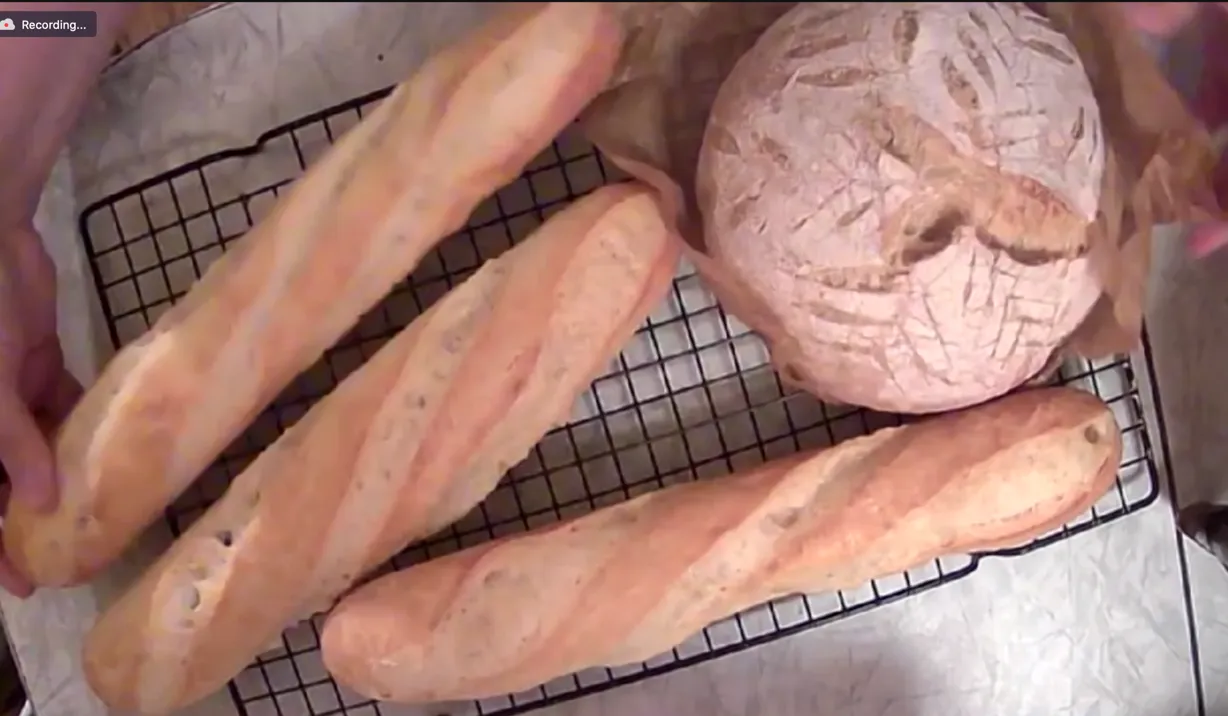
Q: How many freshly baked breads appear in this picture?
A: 4